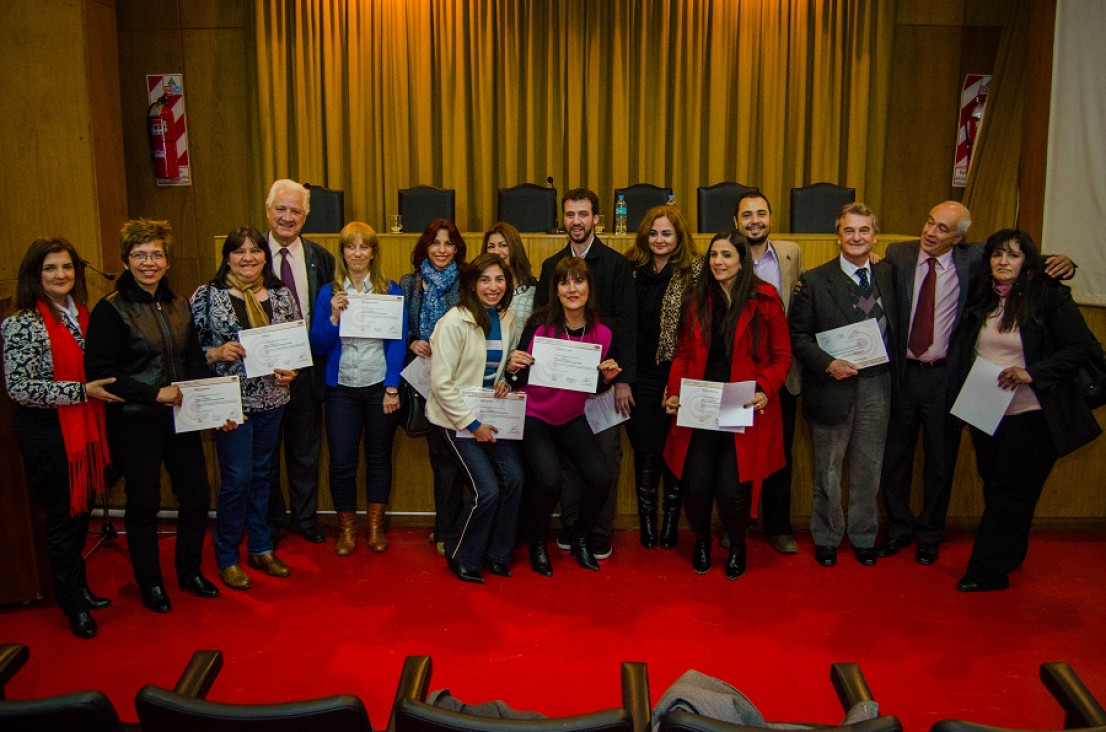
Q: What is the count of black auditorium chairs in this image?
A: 11